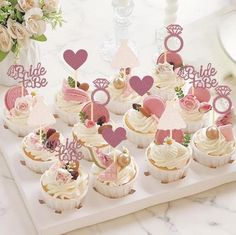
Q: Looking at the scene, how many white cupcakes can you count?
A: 12